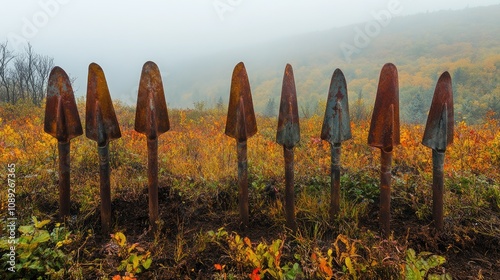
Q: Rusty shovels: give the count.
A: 8